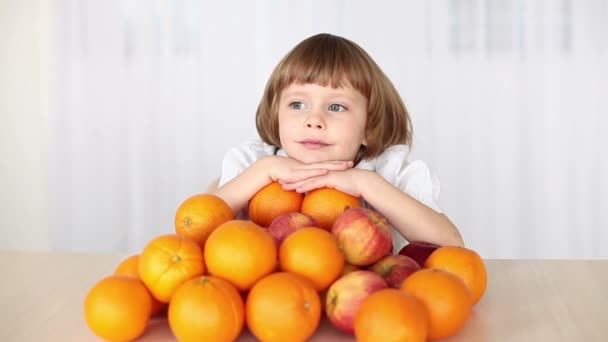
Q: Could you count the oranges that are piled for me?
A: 13